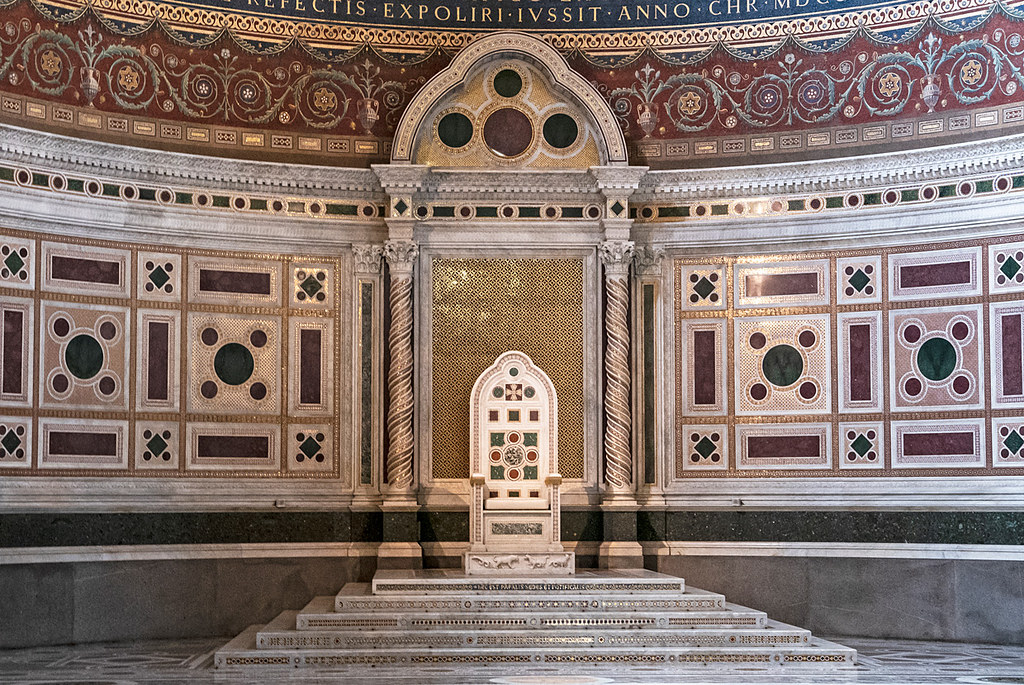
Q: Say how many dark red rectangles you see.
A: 14